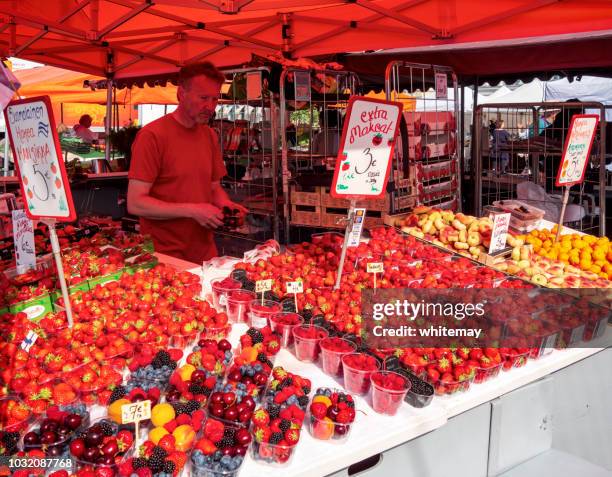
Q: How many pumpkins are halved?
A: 0